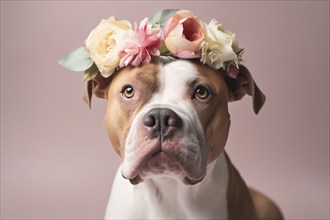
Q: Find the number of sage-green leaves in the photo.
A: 2